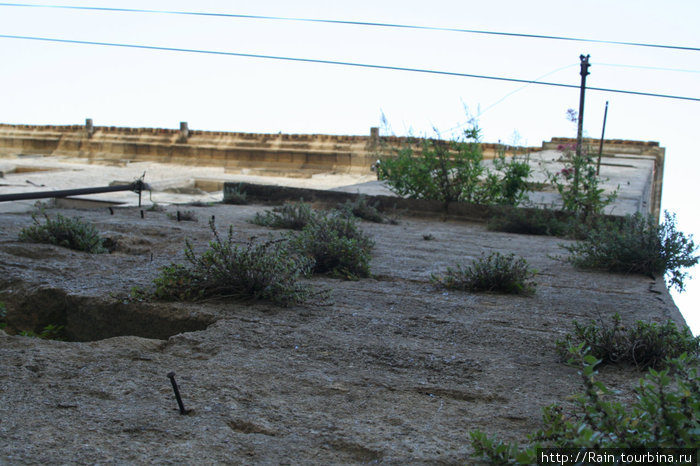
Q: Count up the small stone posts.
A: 3